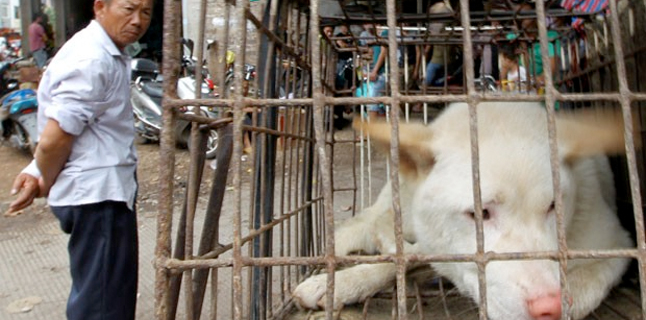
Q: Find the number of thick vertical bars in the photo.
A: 7